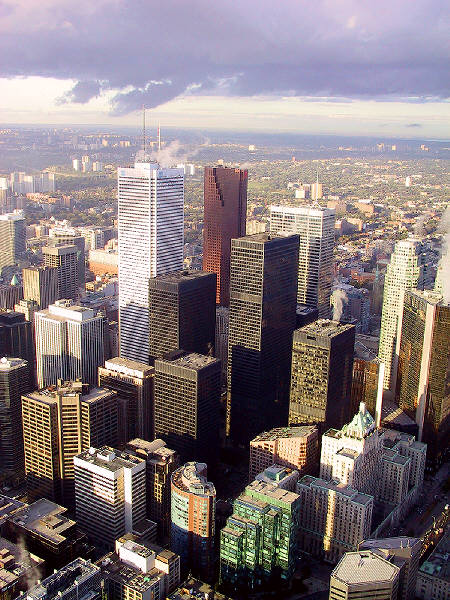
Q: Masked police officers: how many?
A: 0